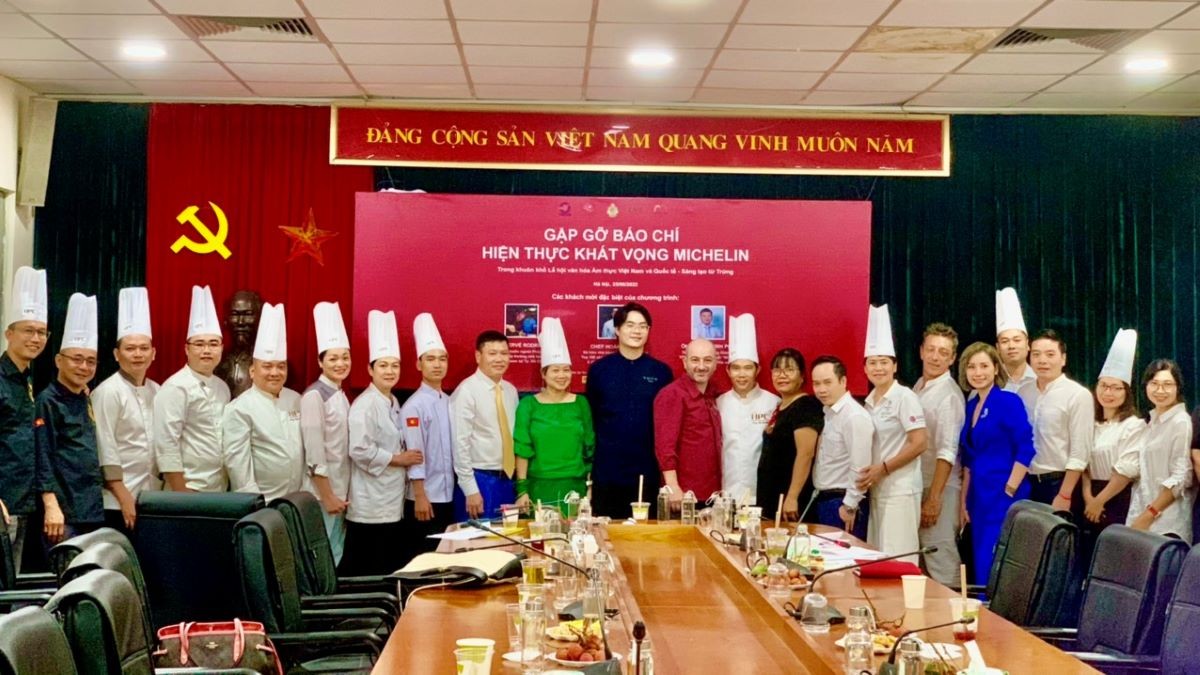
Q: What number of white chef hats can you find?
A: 13